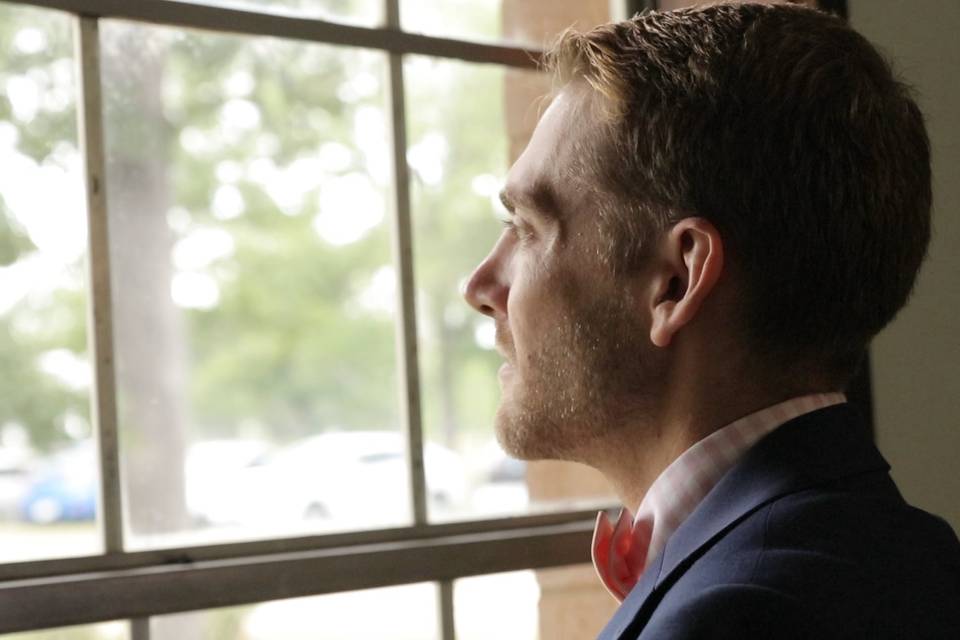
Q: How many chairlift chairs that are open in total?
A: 0